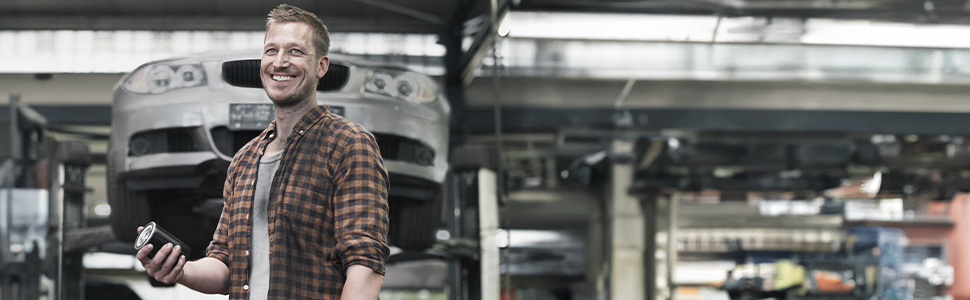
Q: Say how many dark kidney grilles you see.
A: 2